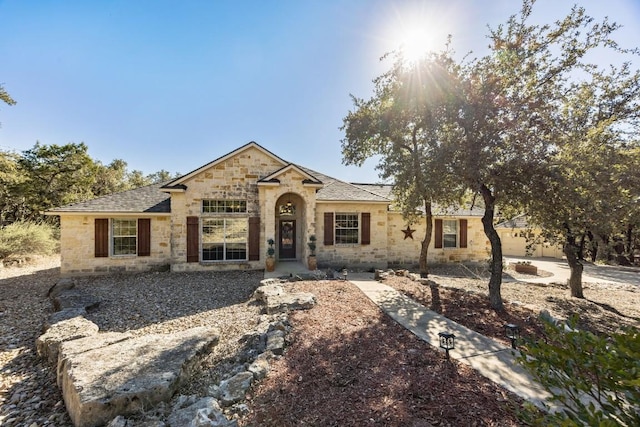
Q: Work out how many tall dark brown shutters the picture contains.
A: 8